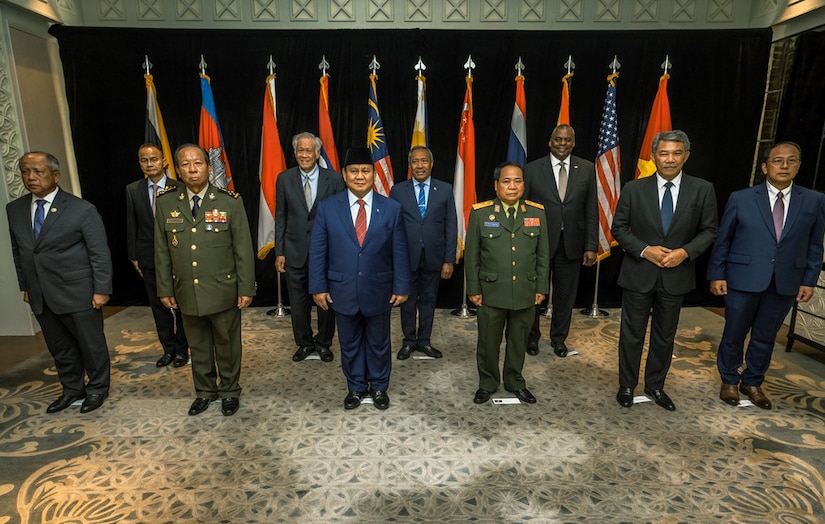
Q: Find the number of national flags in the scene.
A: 11